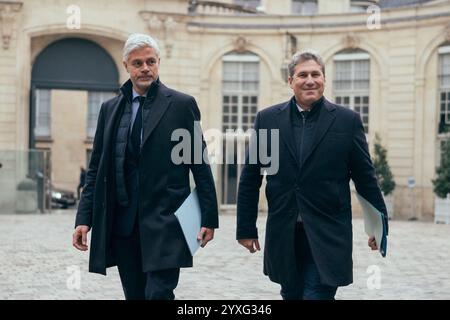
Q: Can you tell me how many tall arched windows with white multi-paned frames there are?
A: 3